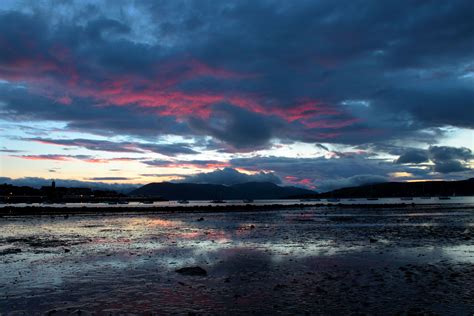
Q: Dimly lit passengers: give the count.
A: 0